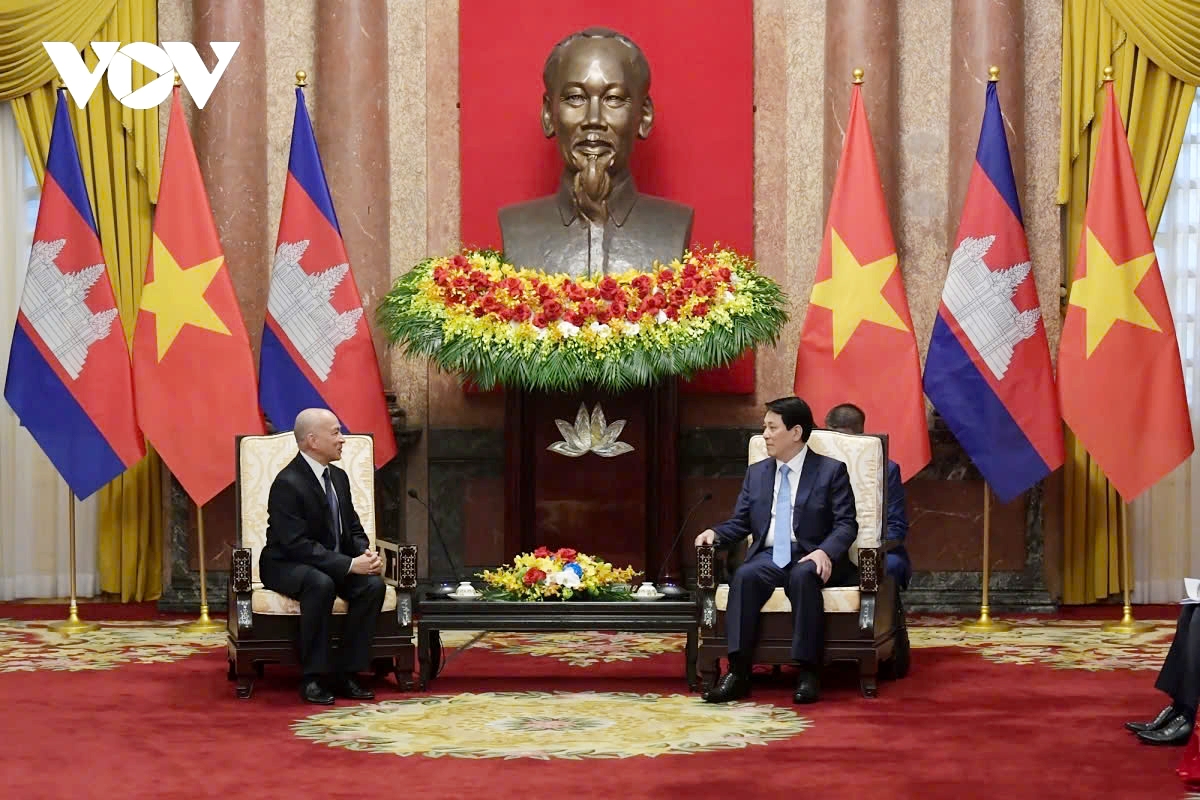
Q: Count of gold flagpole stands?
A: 4